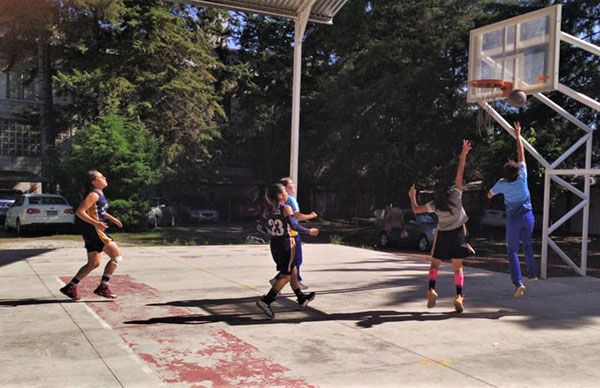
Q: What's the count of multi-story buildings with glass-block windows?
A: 1